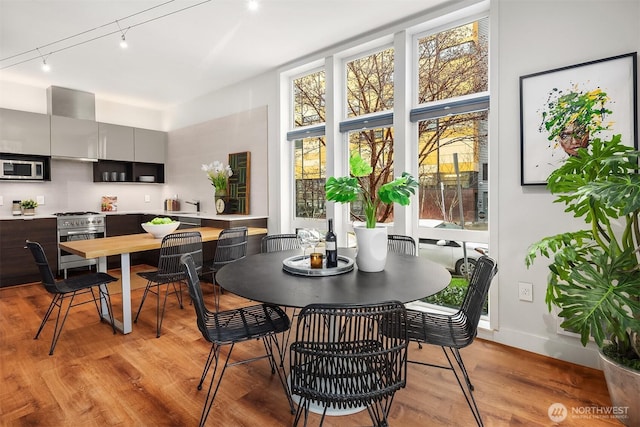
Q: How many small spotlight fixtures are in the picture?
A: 3